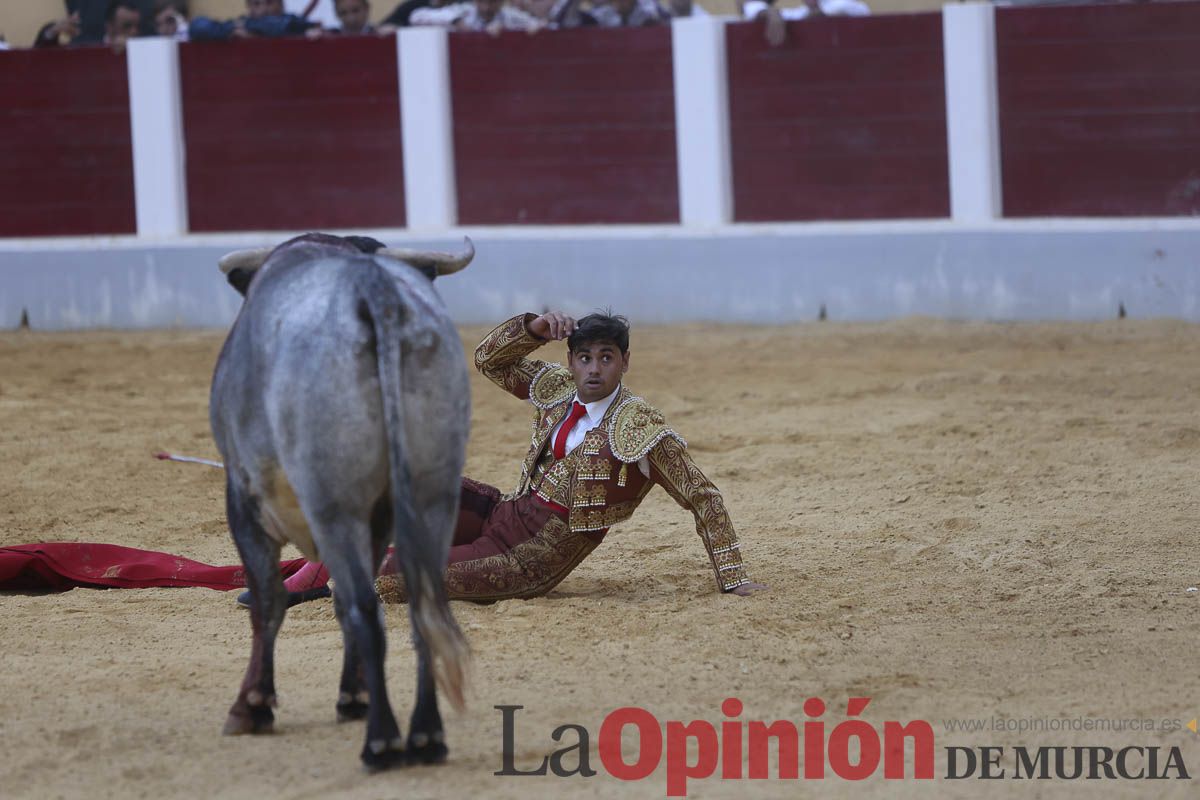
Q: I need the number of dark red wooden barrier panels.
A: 5